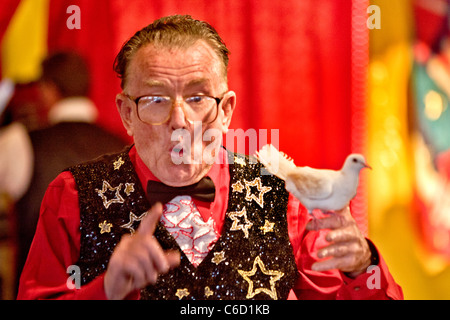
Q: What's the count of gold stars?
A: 14